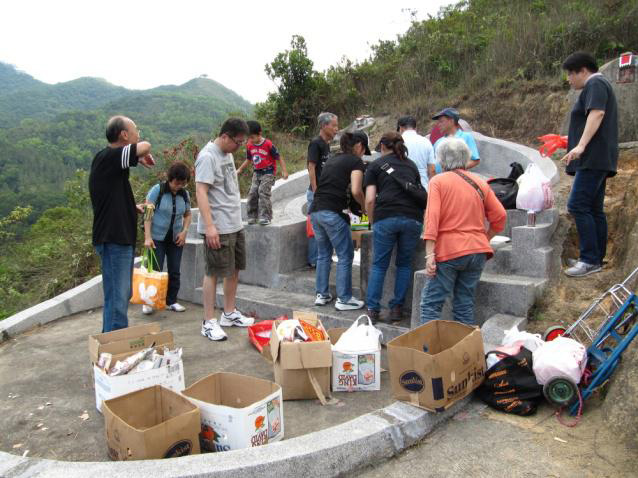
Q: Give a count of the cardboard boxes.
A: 6